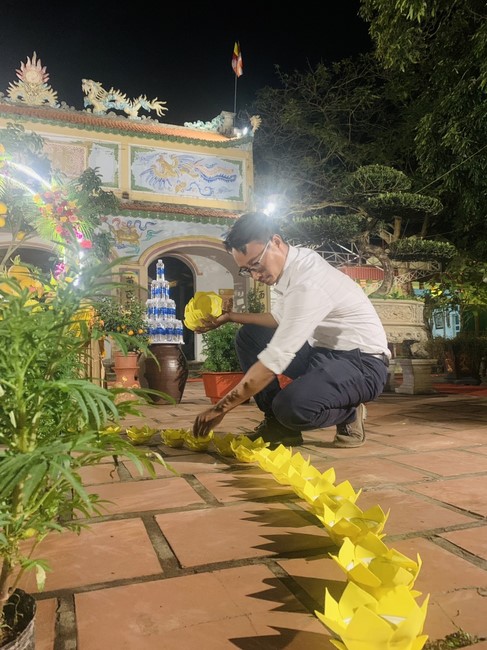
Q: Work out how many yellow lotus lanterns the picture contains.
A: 14